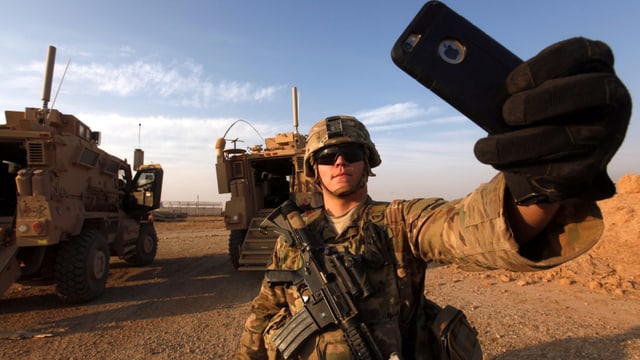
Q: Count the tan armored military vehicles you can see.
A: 2